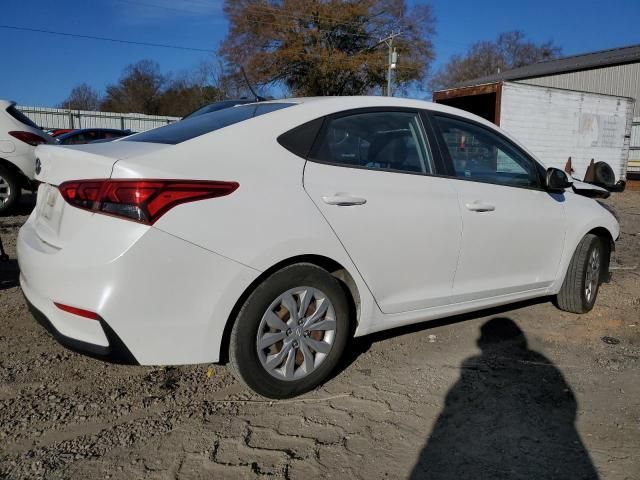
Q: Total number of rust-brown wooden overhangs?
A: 1